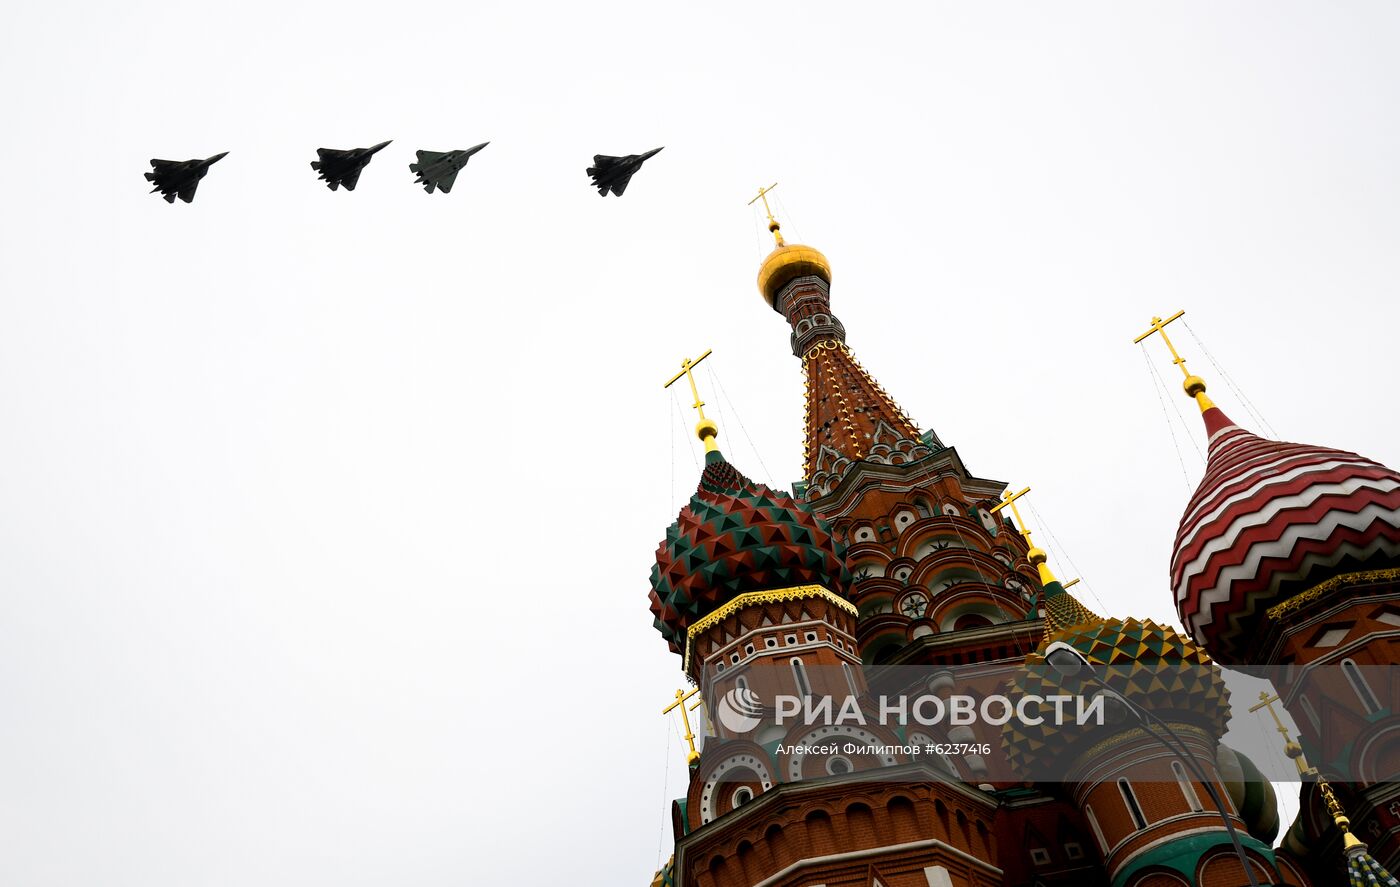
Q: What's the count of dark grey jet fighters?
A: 3